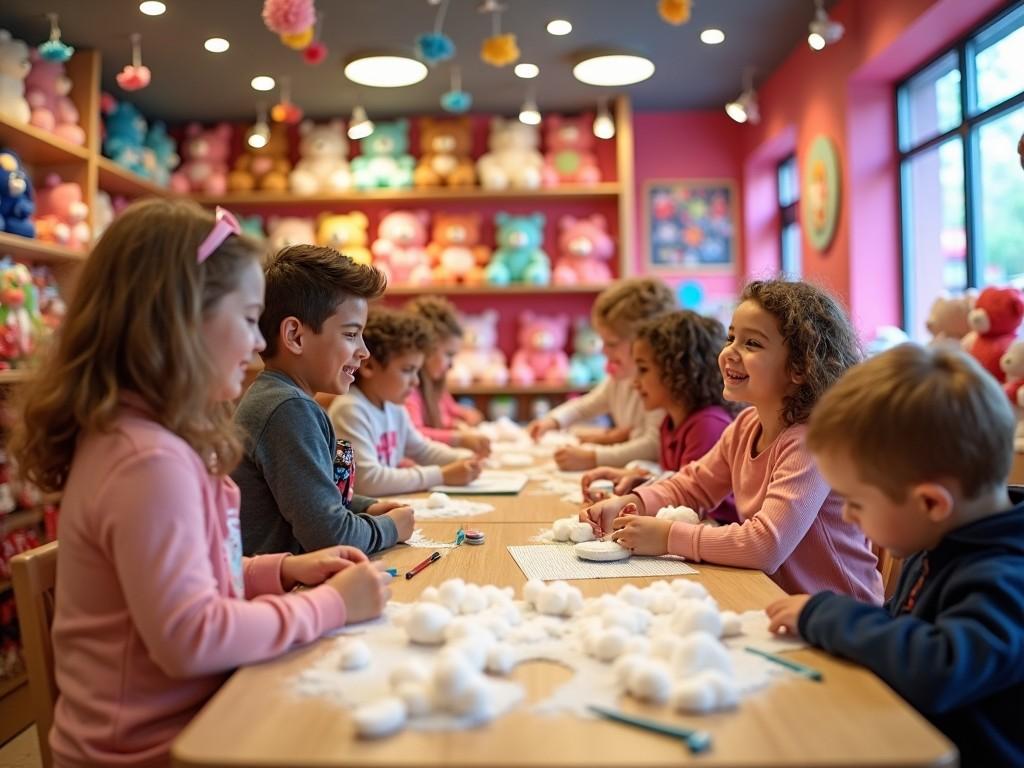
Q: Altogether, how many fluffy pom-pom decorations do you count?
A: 10